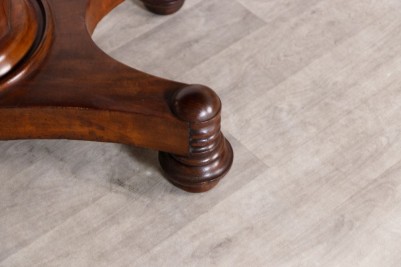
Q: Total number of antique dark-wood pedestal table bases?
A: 1